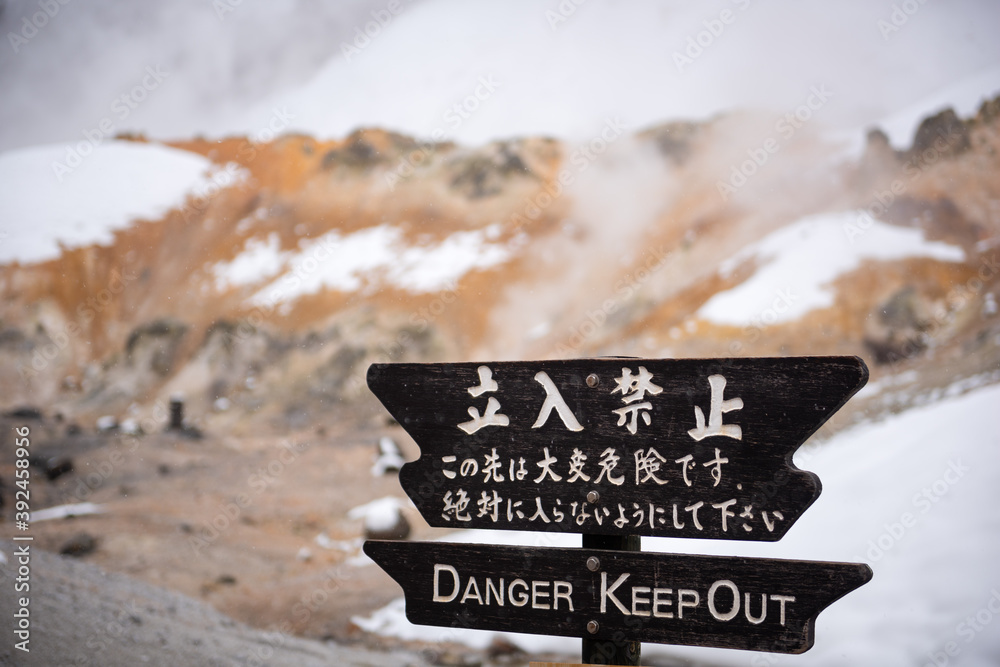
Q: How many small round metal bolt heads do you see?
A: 4